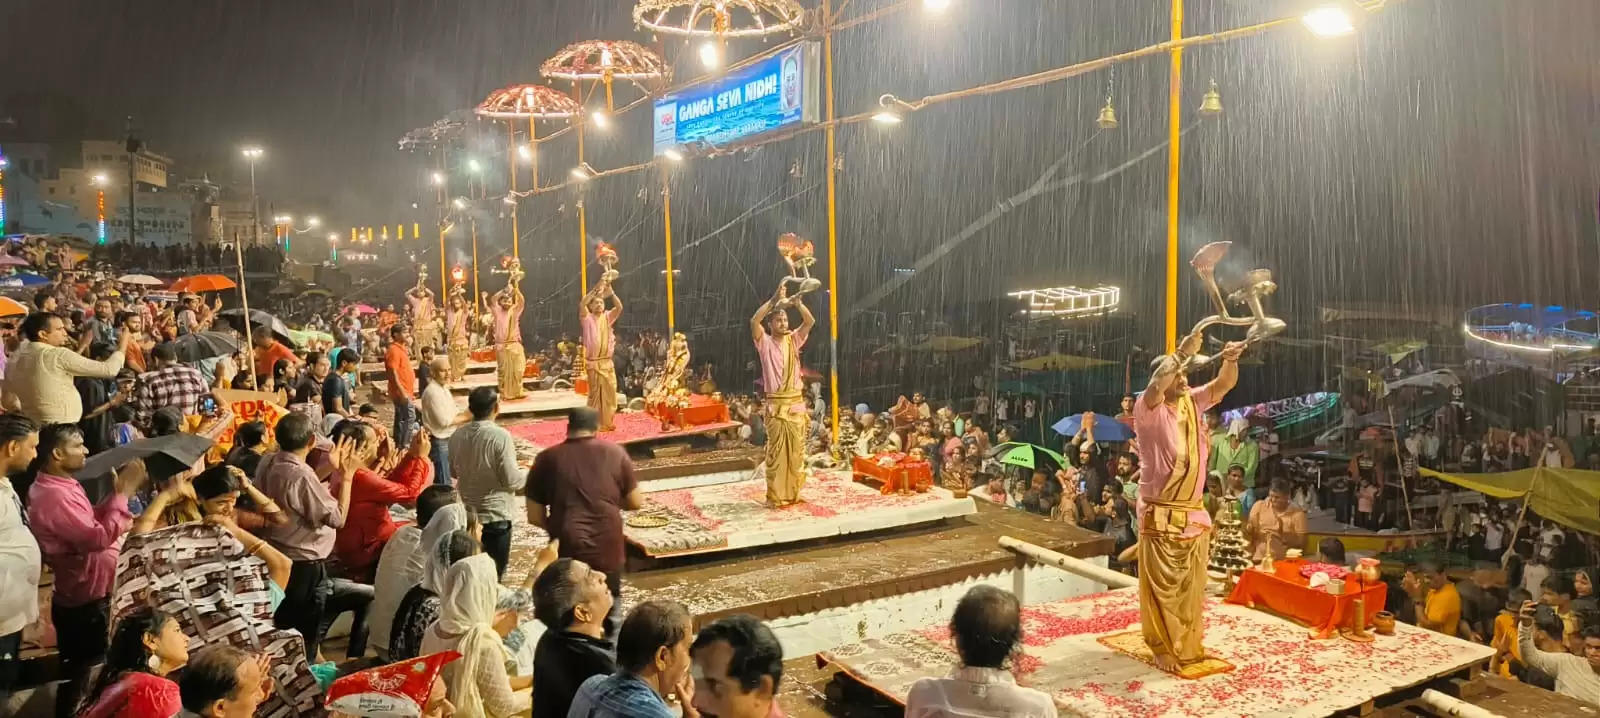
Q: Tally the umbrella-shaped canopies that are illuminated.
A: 3